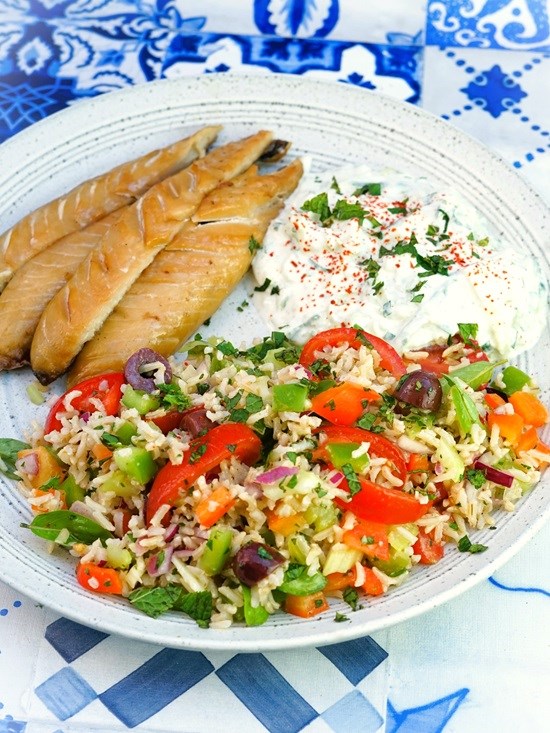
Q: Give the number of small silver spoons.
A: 0